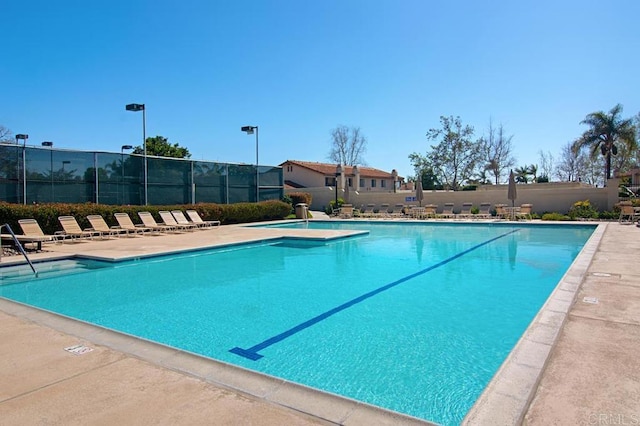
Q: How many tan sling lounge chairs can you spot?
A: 14